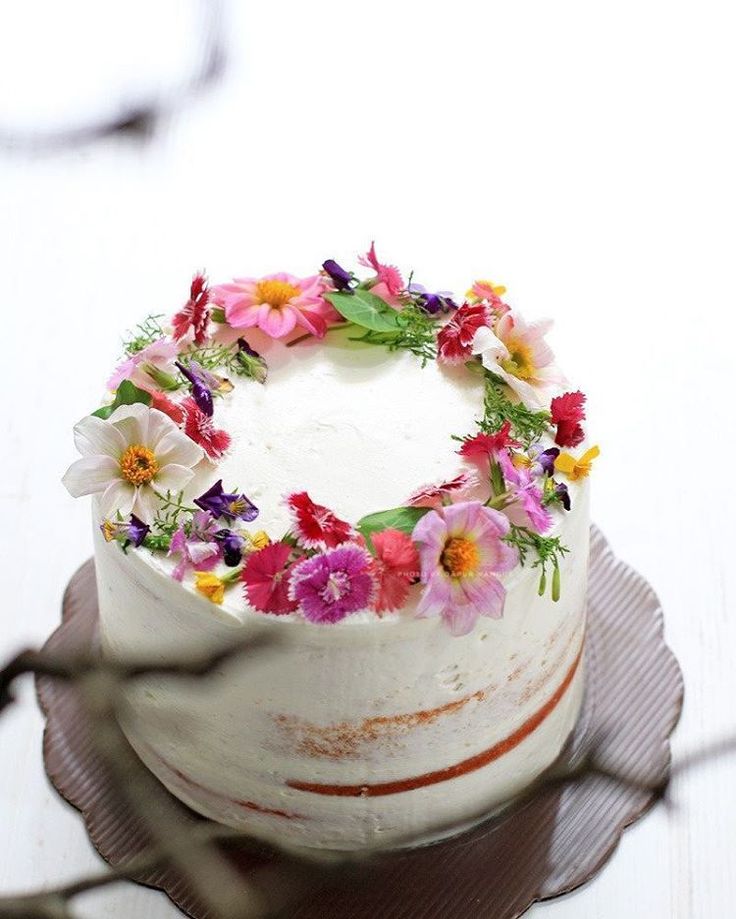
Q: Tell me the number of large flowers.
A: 4